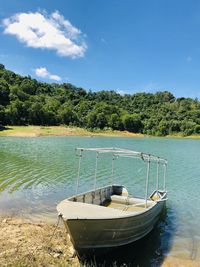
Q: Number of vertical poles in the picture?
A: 6